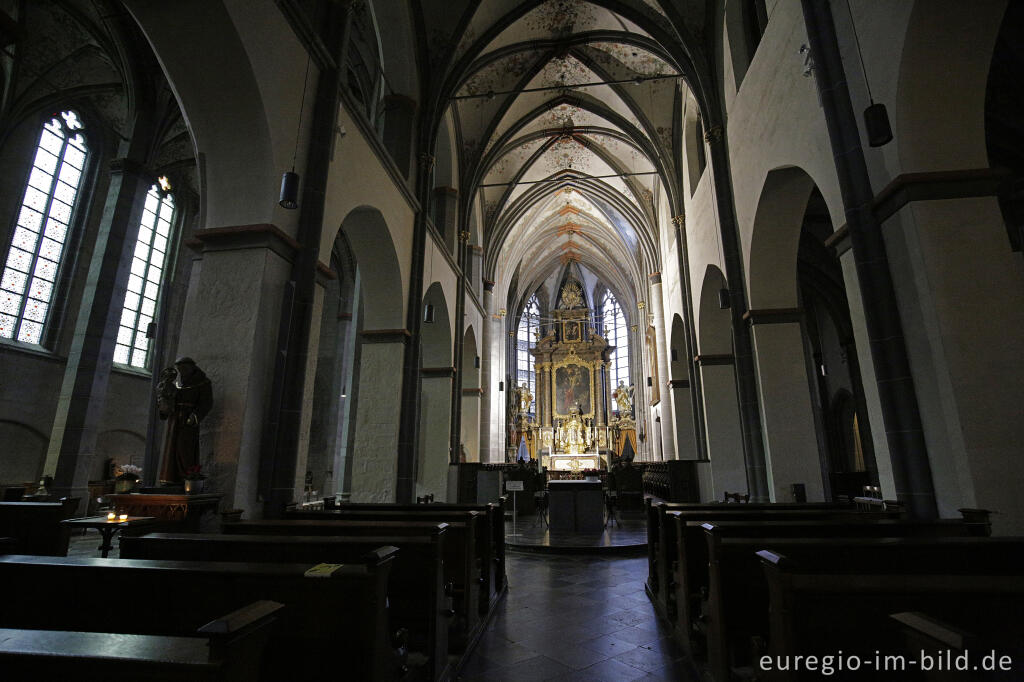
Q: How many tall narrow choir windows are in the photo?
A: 2